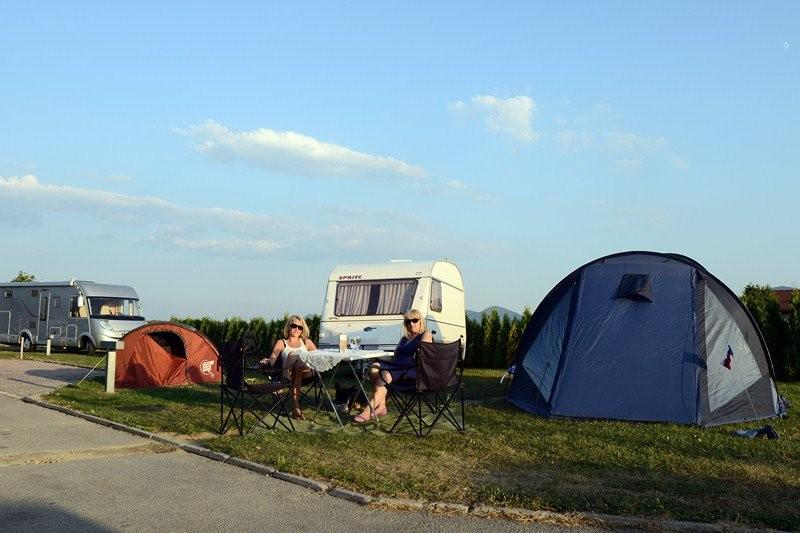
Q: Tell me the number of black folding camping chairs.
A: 3